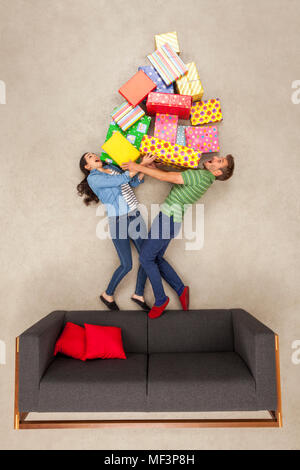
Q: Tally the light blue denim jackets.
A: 1